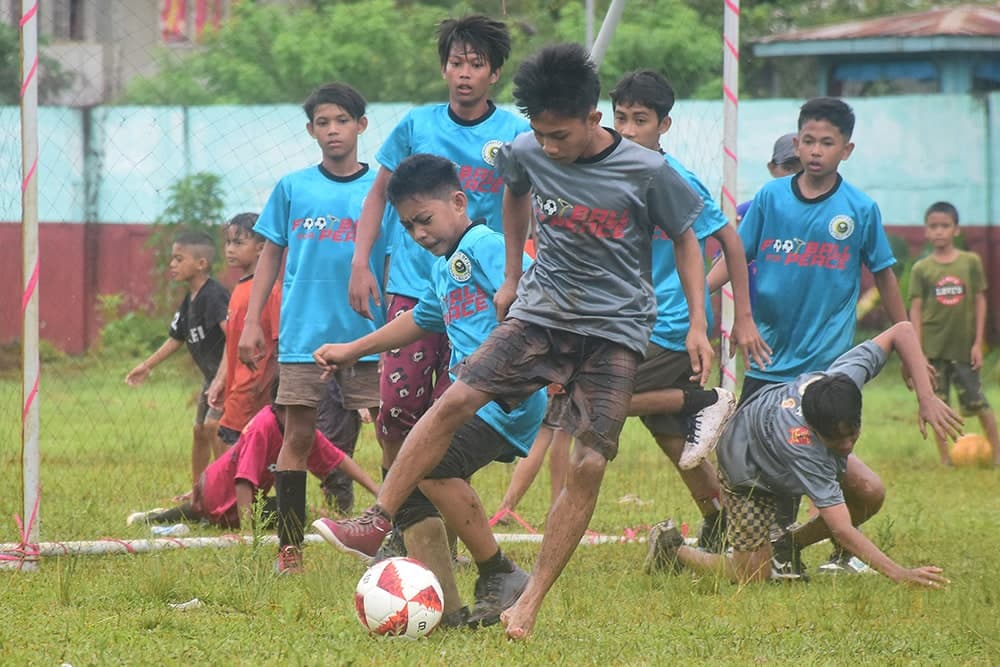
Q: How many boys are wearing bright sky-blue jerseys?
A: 5